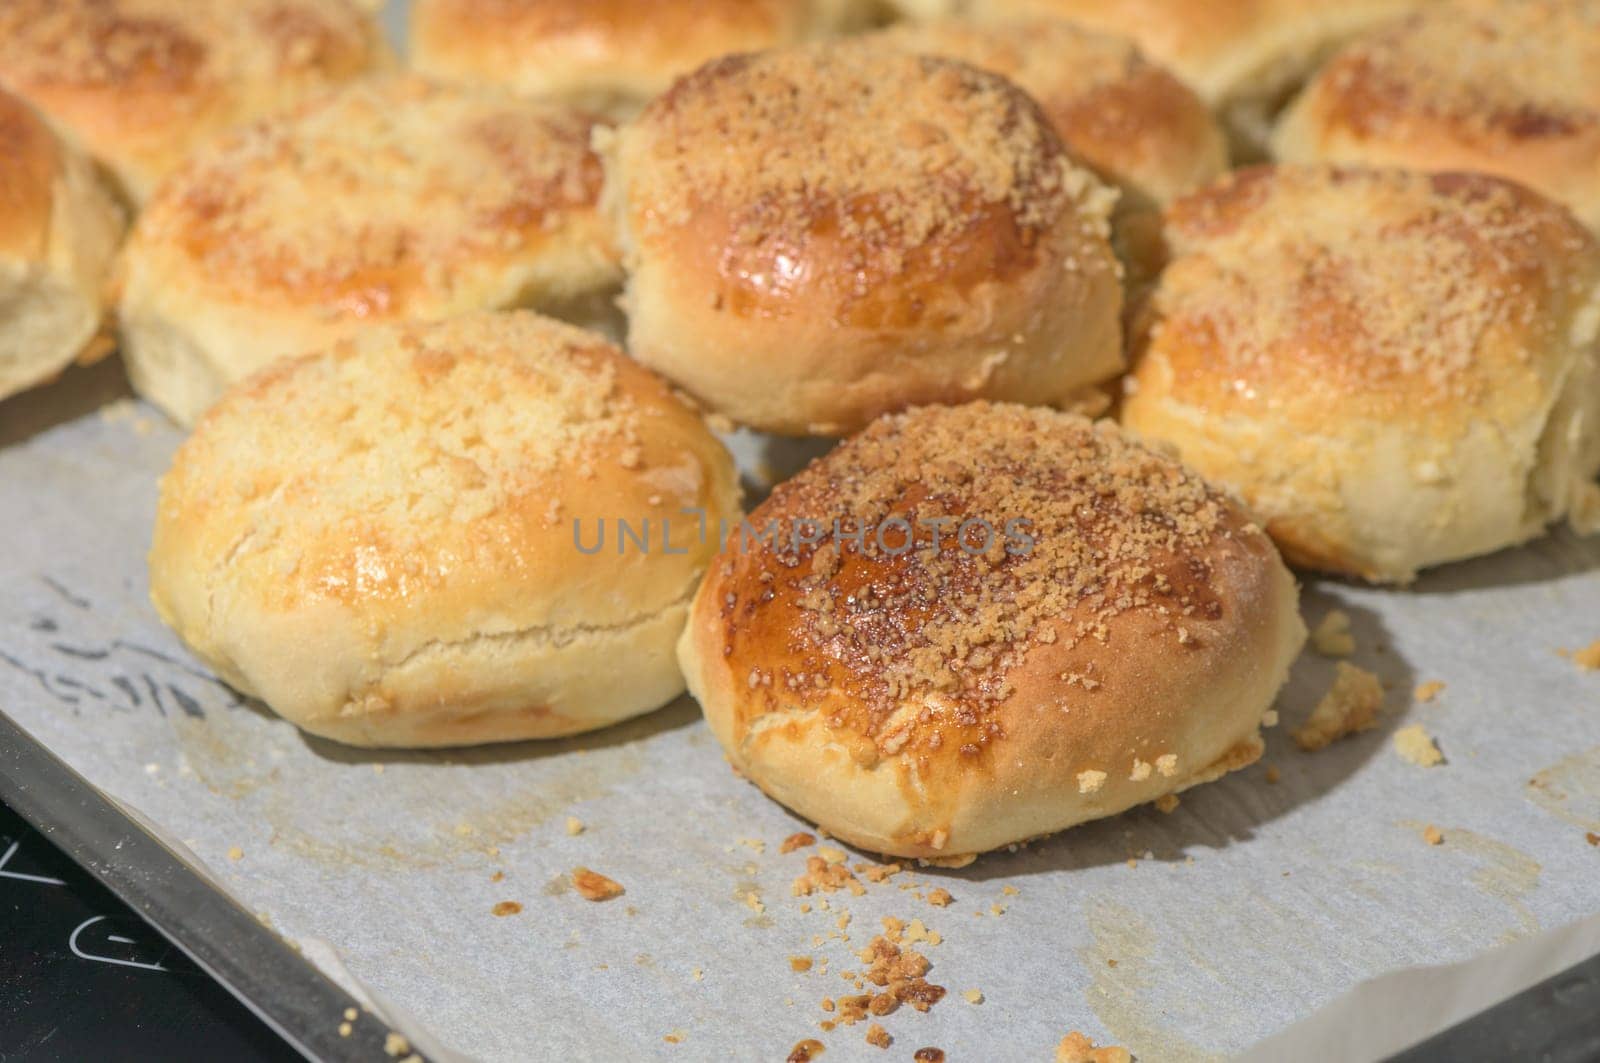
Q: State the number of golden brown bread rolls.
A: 11